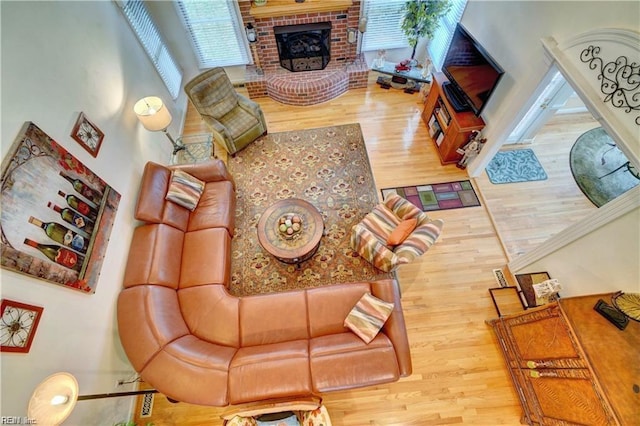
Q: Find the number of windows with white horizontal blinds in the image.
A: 4